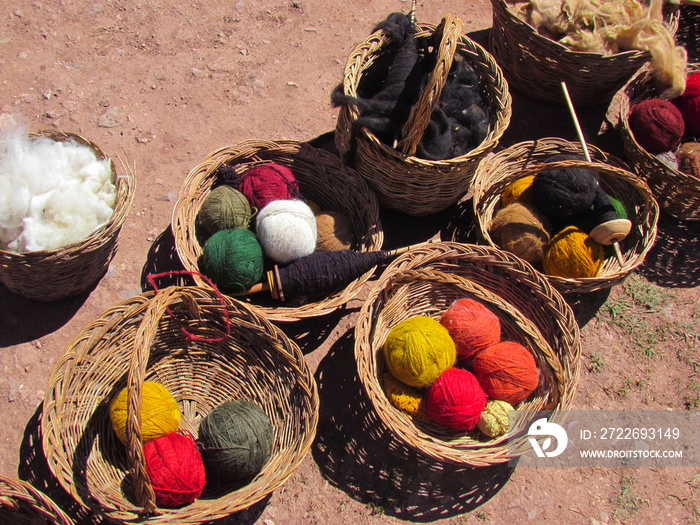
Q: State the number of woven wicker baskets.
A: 9